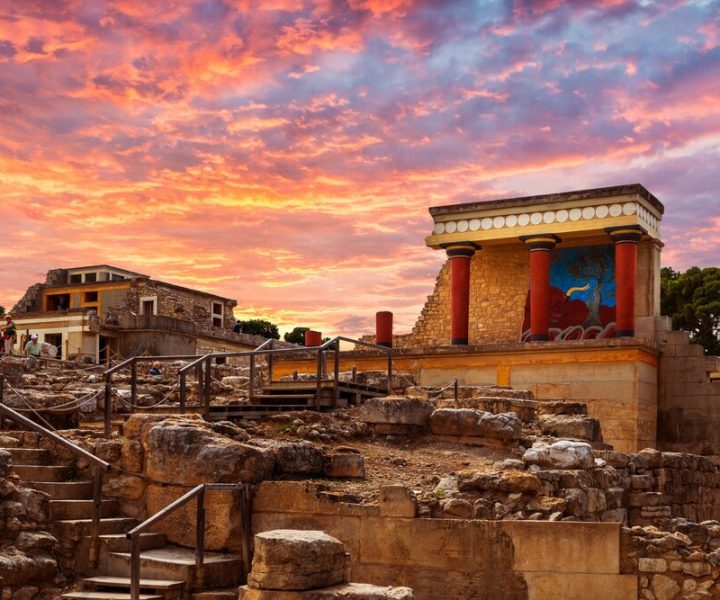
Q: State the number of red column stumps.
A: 2